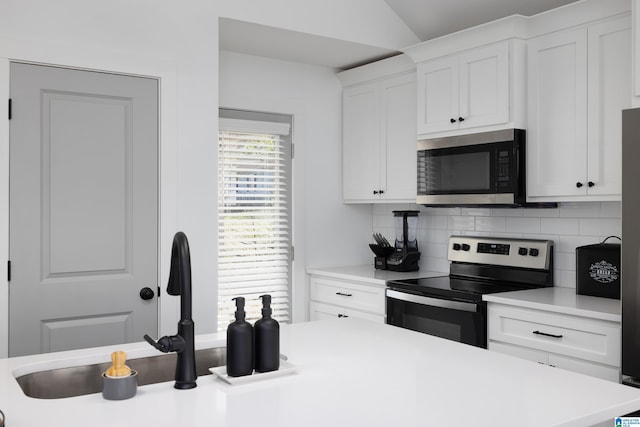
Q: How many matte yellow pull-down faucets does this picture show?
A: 0